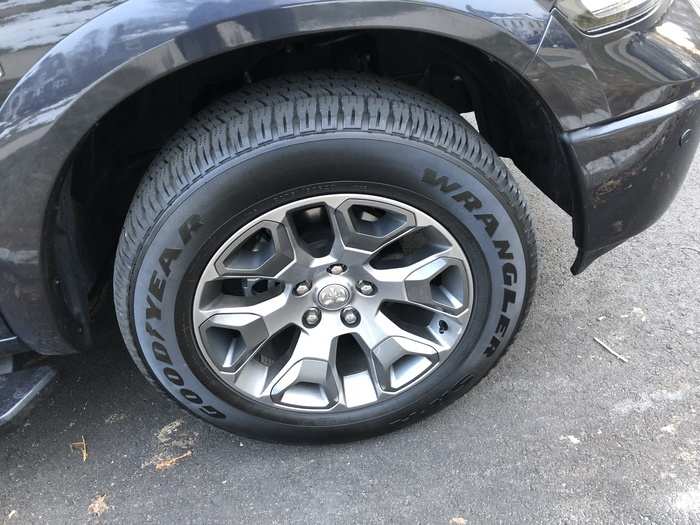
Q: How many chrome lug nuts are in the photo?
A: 5